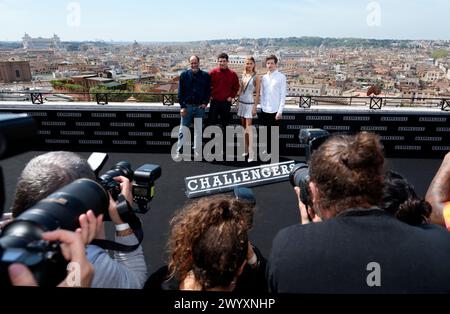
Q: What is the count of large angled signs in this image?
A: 1